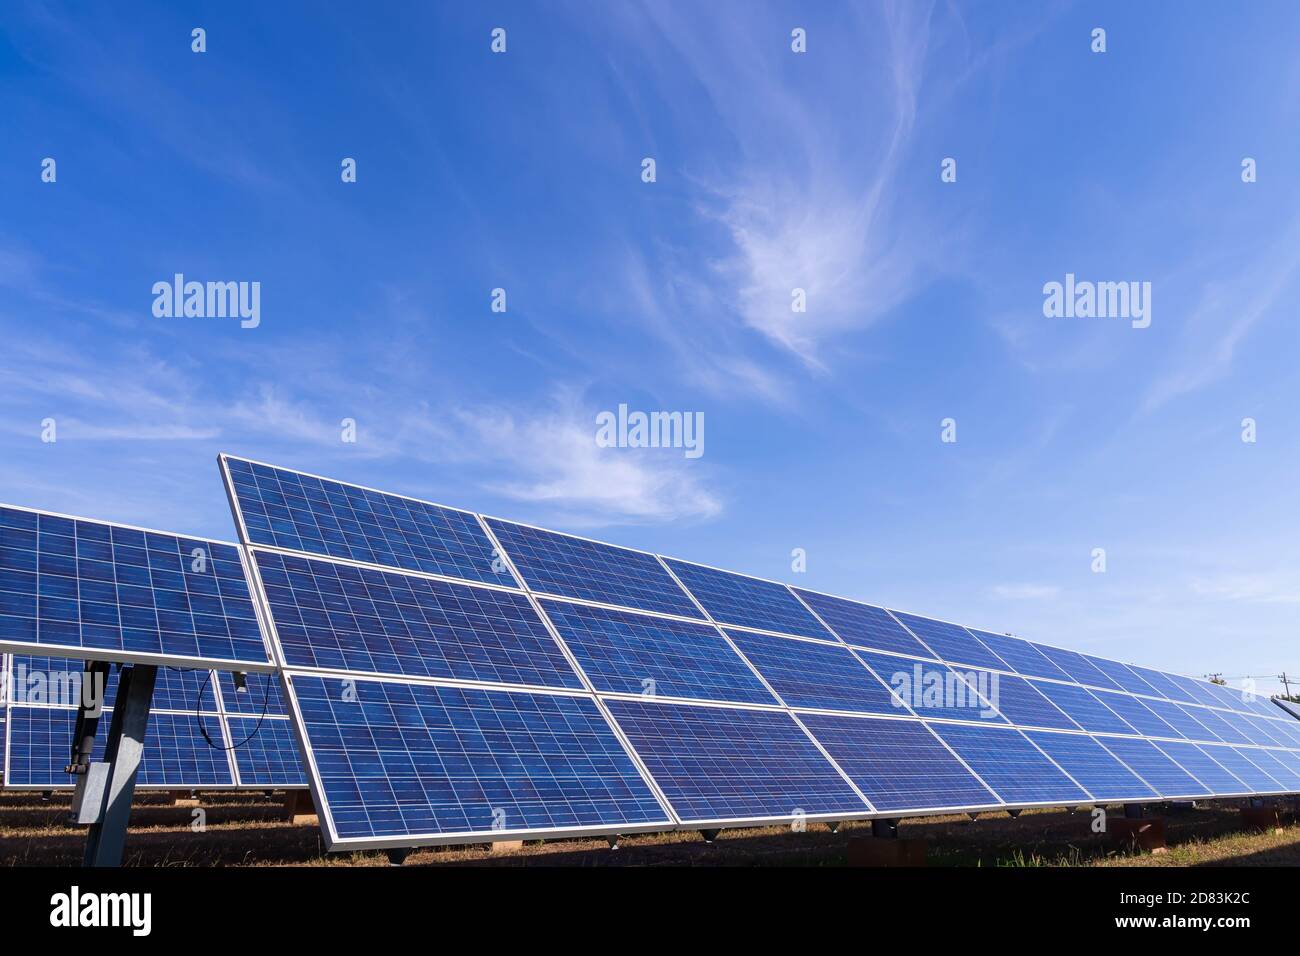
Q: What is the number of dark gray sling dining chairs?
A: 0